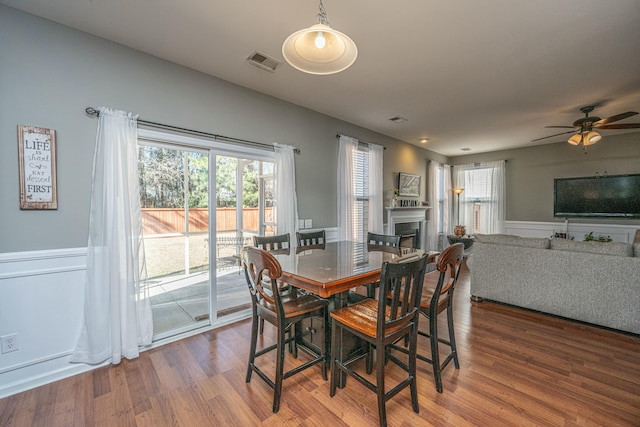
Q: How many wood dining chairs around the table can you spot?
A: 6